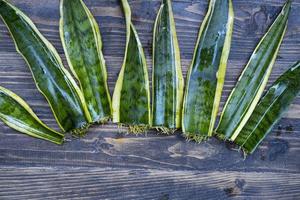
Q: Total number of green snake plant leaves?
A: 8